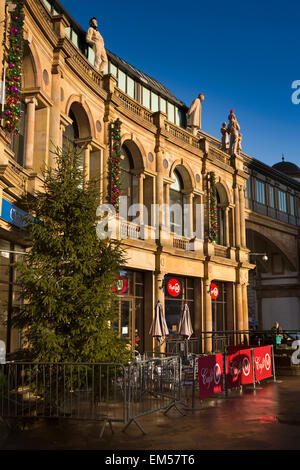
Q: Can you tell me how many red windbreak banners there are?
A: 3